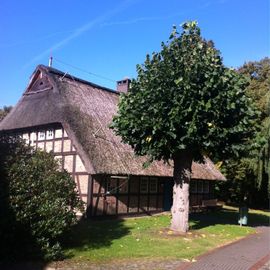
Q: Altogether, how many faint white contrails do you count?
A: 2